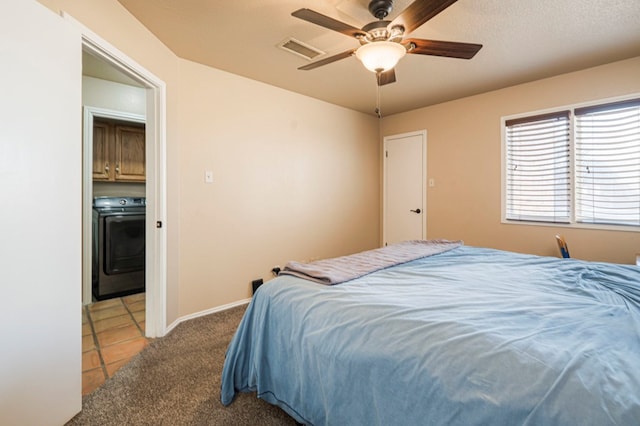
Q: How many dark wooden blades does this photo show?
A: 5